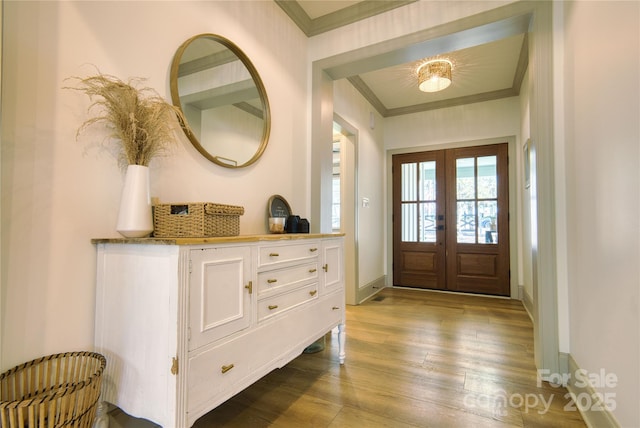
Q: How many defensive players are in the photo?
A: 0